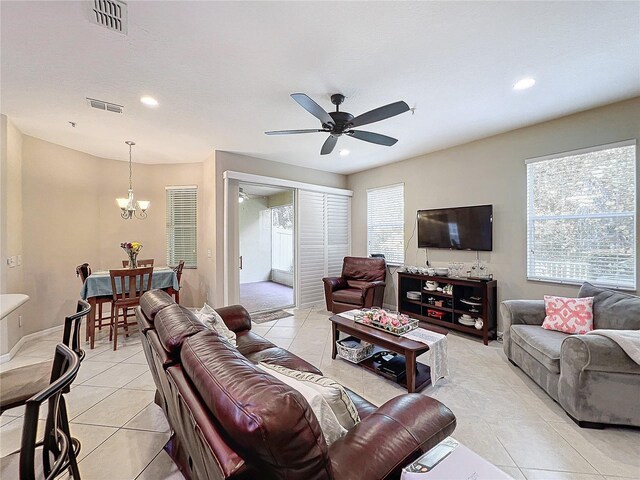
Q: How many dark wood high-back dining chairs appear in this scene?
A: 4